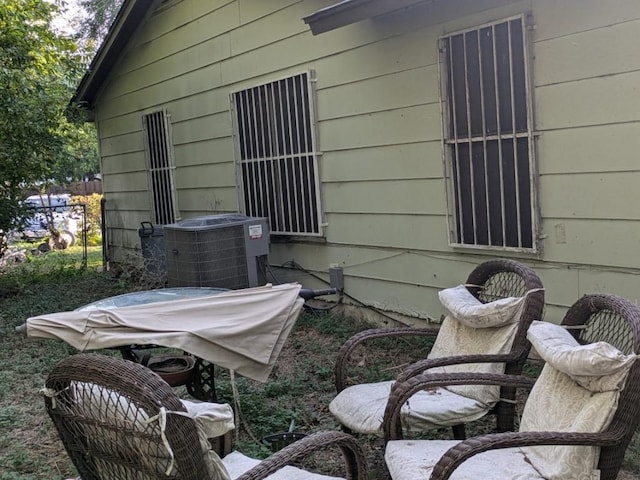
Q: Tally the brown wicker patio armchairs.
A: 3